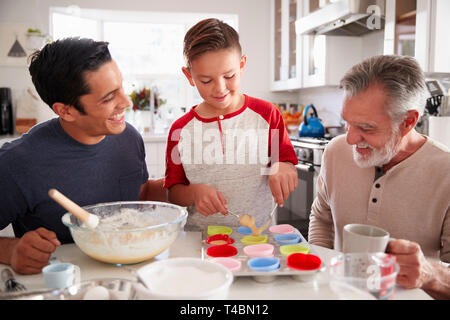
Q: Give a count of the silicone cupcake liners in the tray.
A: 12